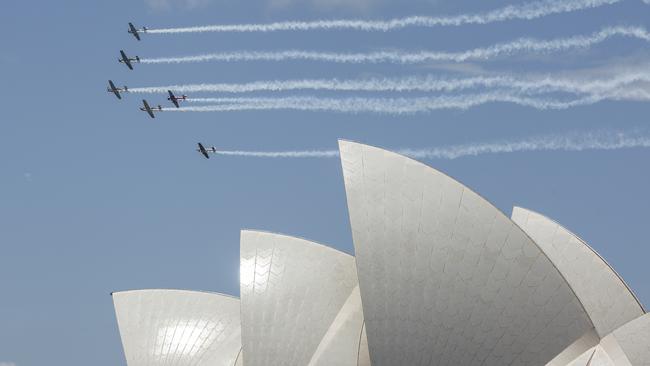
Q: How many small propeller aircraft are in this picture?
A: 6